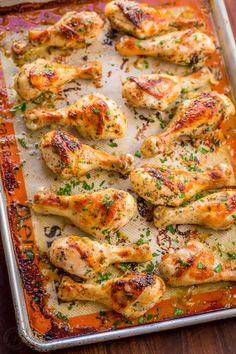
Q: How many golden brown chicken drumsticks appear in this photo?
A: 14